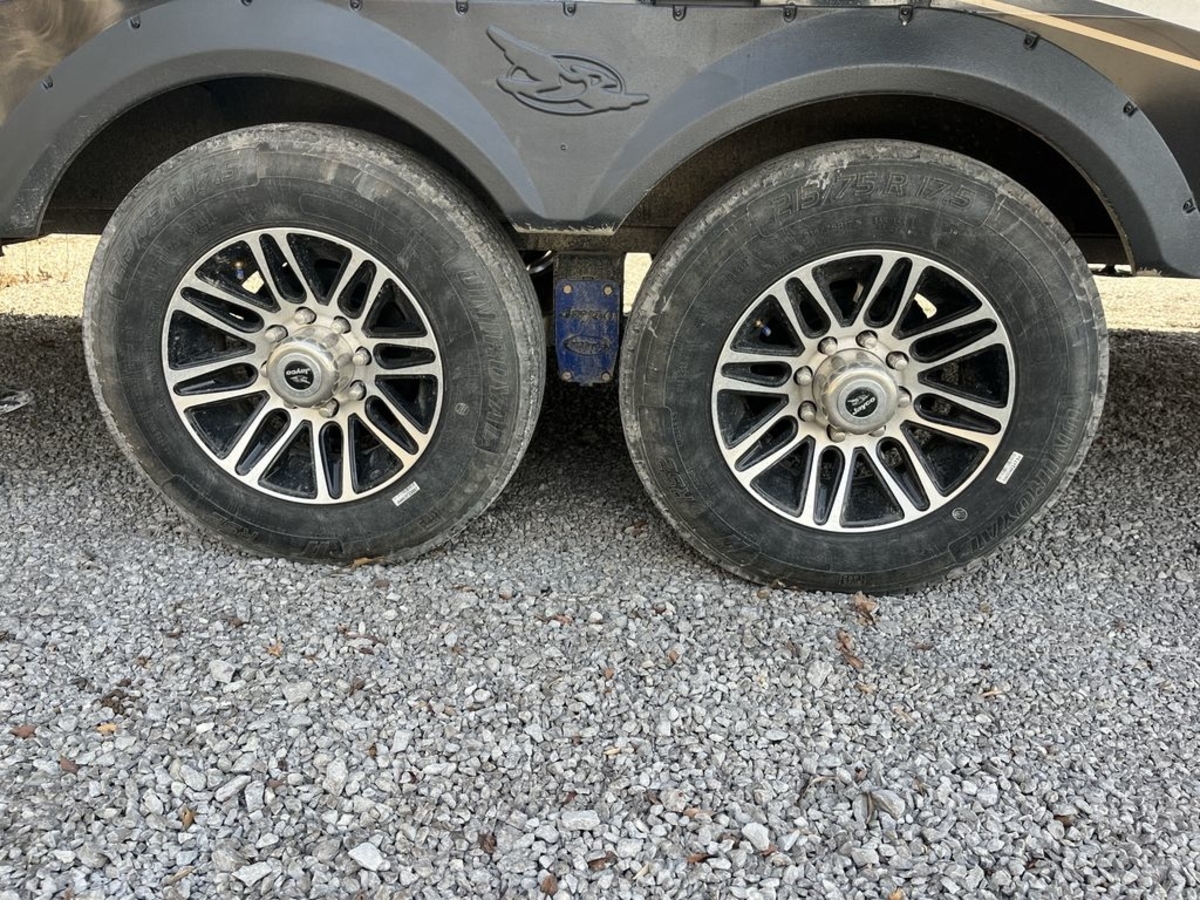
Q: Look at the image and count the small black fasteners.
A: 12